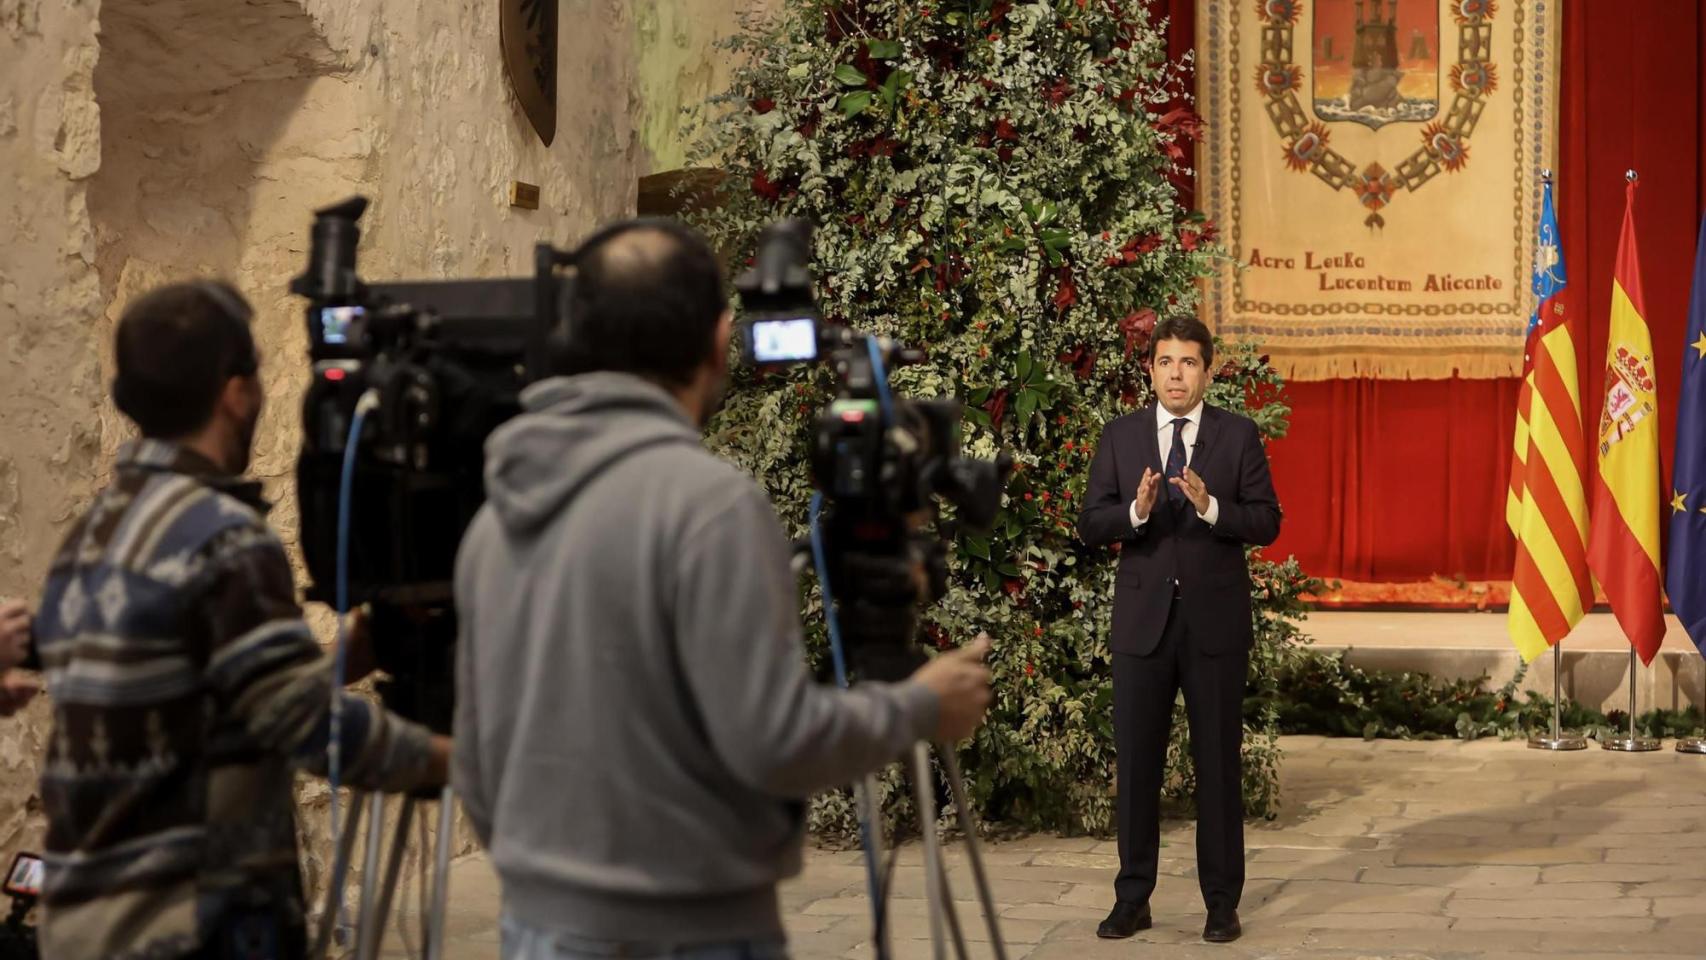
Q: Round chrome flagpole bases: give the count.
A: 3